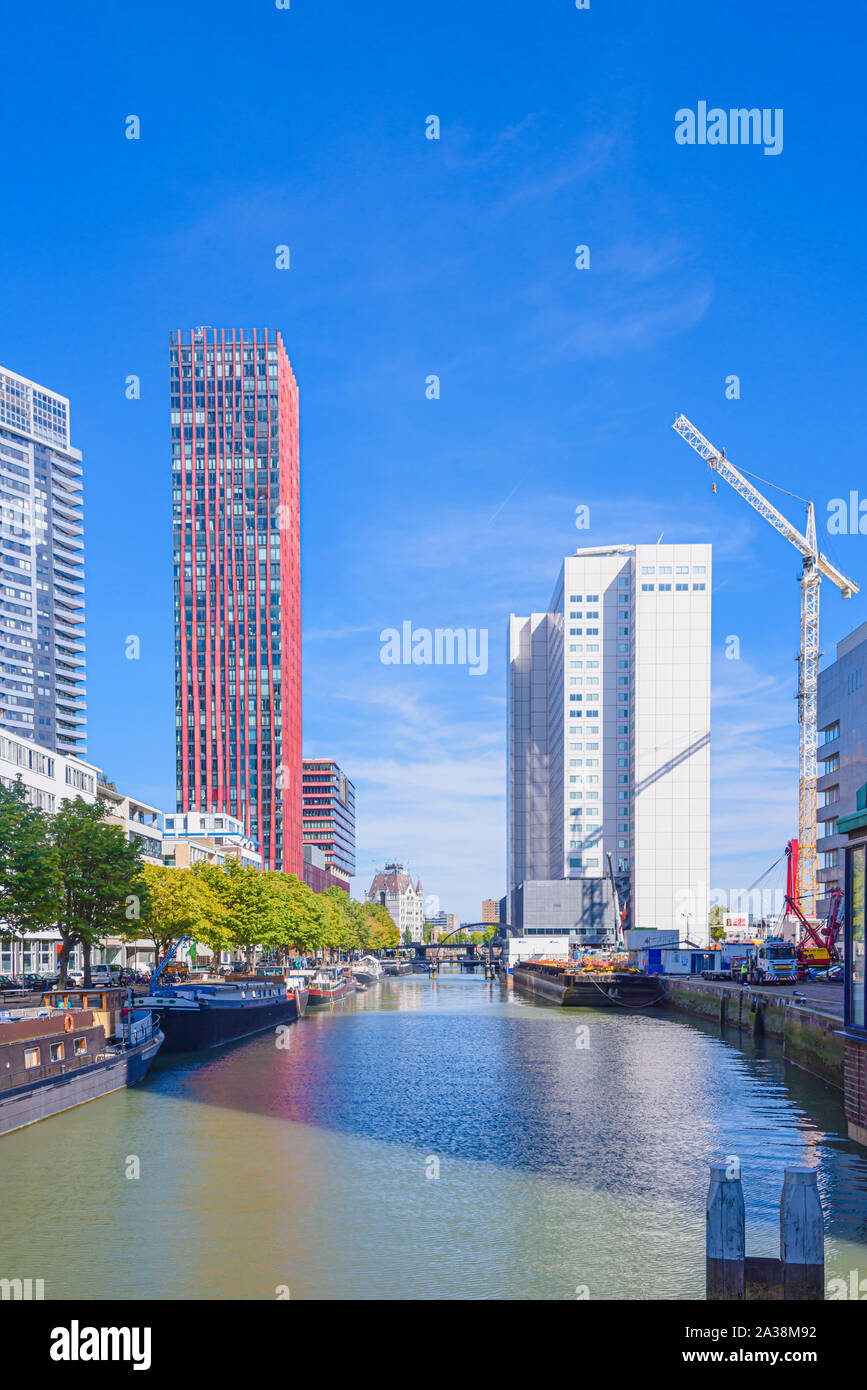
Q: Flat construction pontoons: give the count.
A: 1